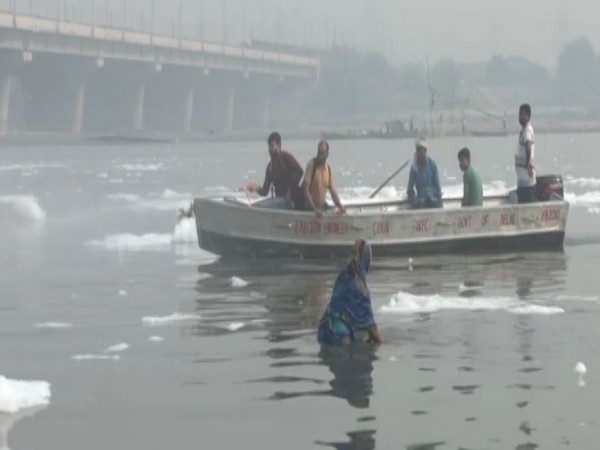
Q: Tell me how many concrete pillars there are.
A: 6